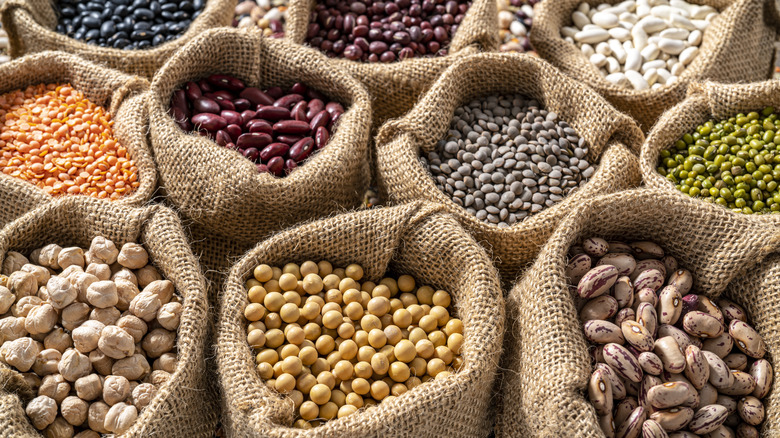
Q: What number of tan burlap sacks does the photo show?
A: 10